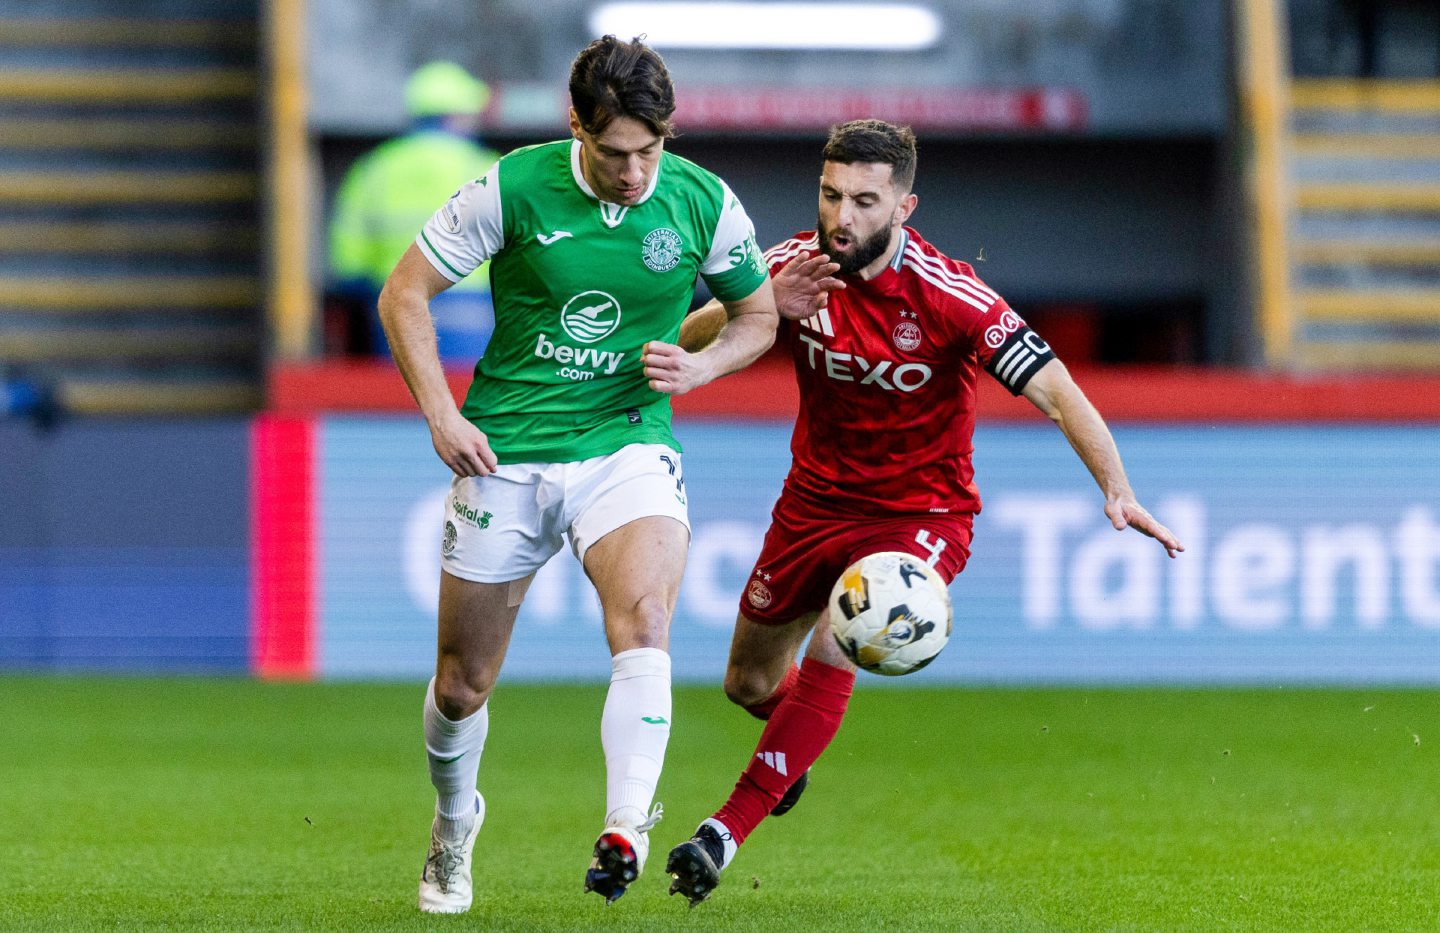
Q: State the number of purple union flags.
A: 0